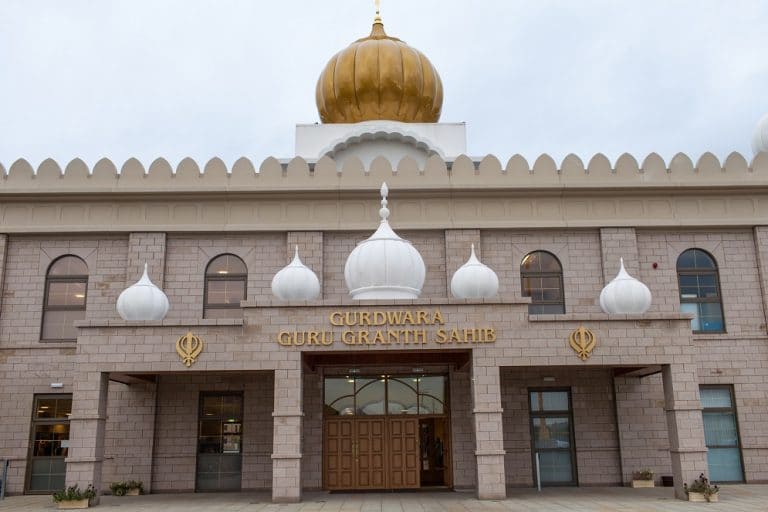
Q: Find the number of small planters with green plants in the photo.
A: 4